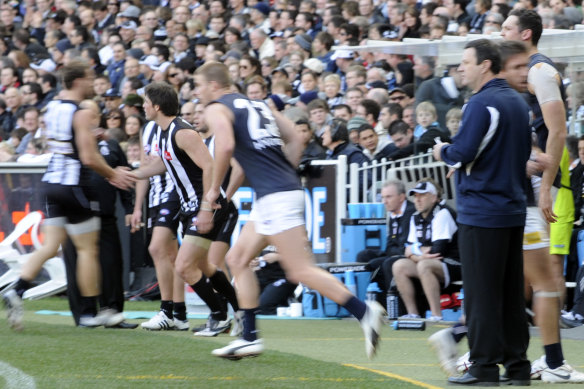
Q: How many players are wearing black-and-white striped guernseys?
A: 4